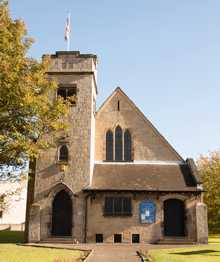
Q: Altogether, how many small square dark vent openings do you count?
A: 3